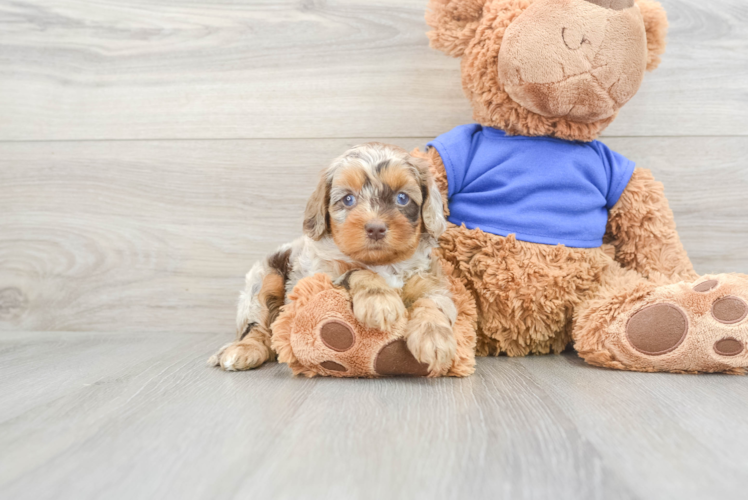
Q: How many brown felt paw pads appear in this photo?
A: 7